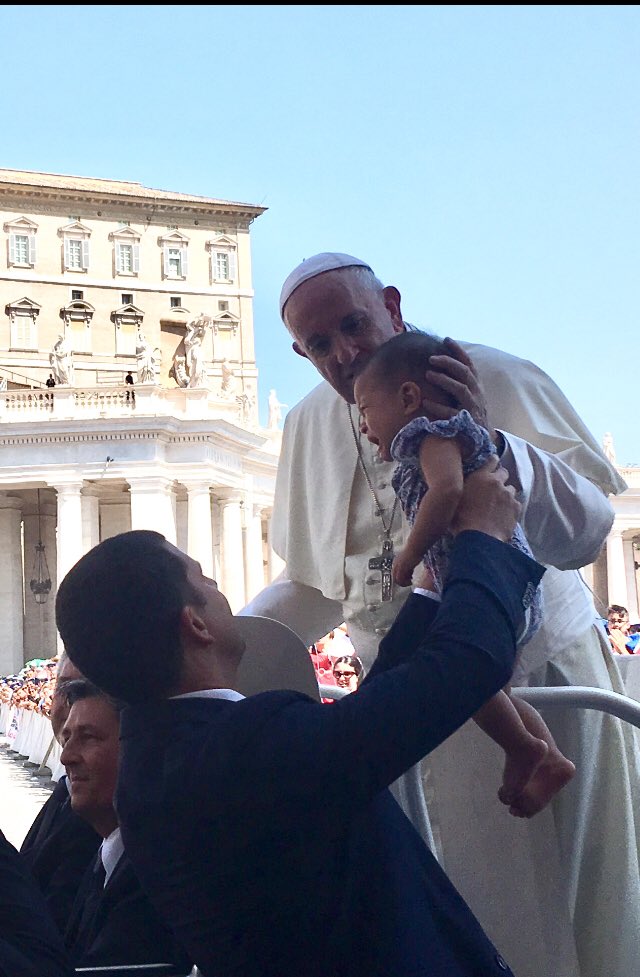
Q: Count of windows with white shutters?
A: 5